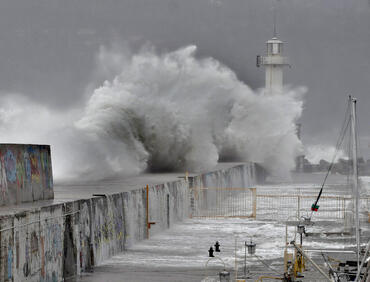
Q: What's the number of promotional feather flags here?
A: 0